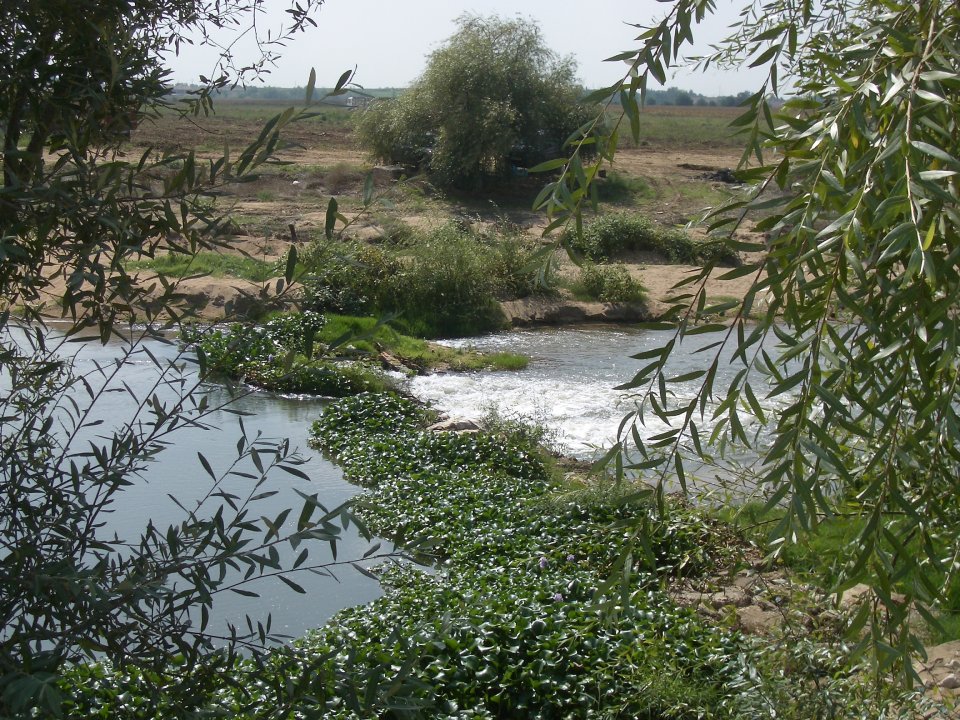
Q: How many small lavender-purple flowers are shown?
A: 3